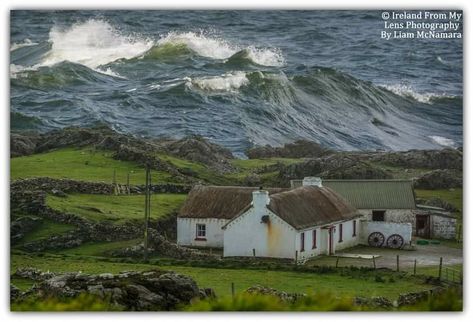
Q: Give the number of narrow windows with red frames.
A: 4